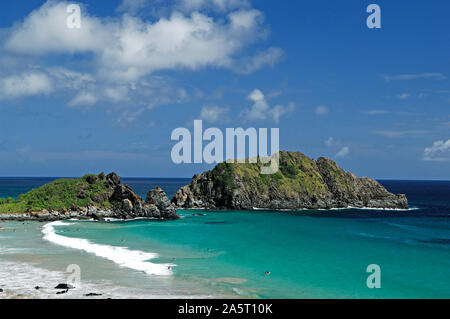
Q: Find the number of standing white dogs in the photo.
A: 0